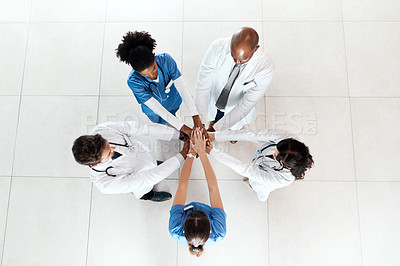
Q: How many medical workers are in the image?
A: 5